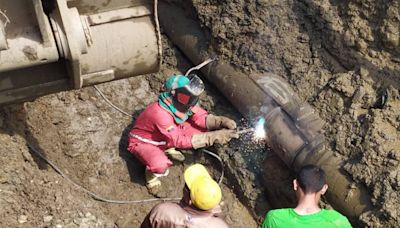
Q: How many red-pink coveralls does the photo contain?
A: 1